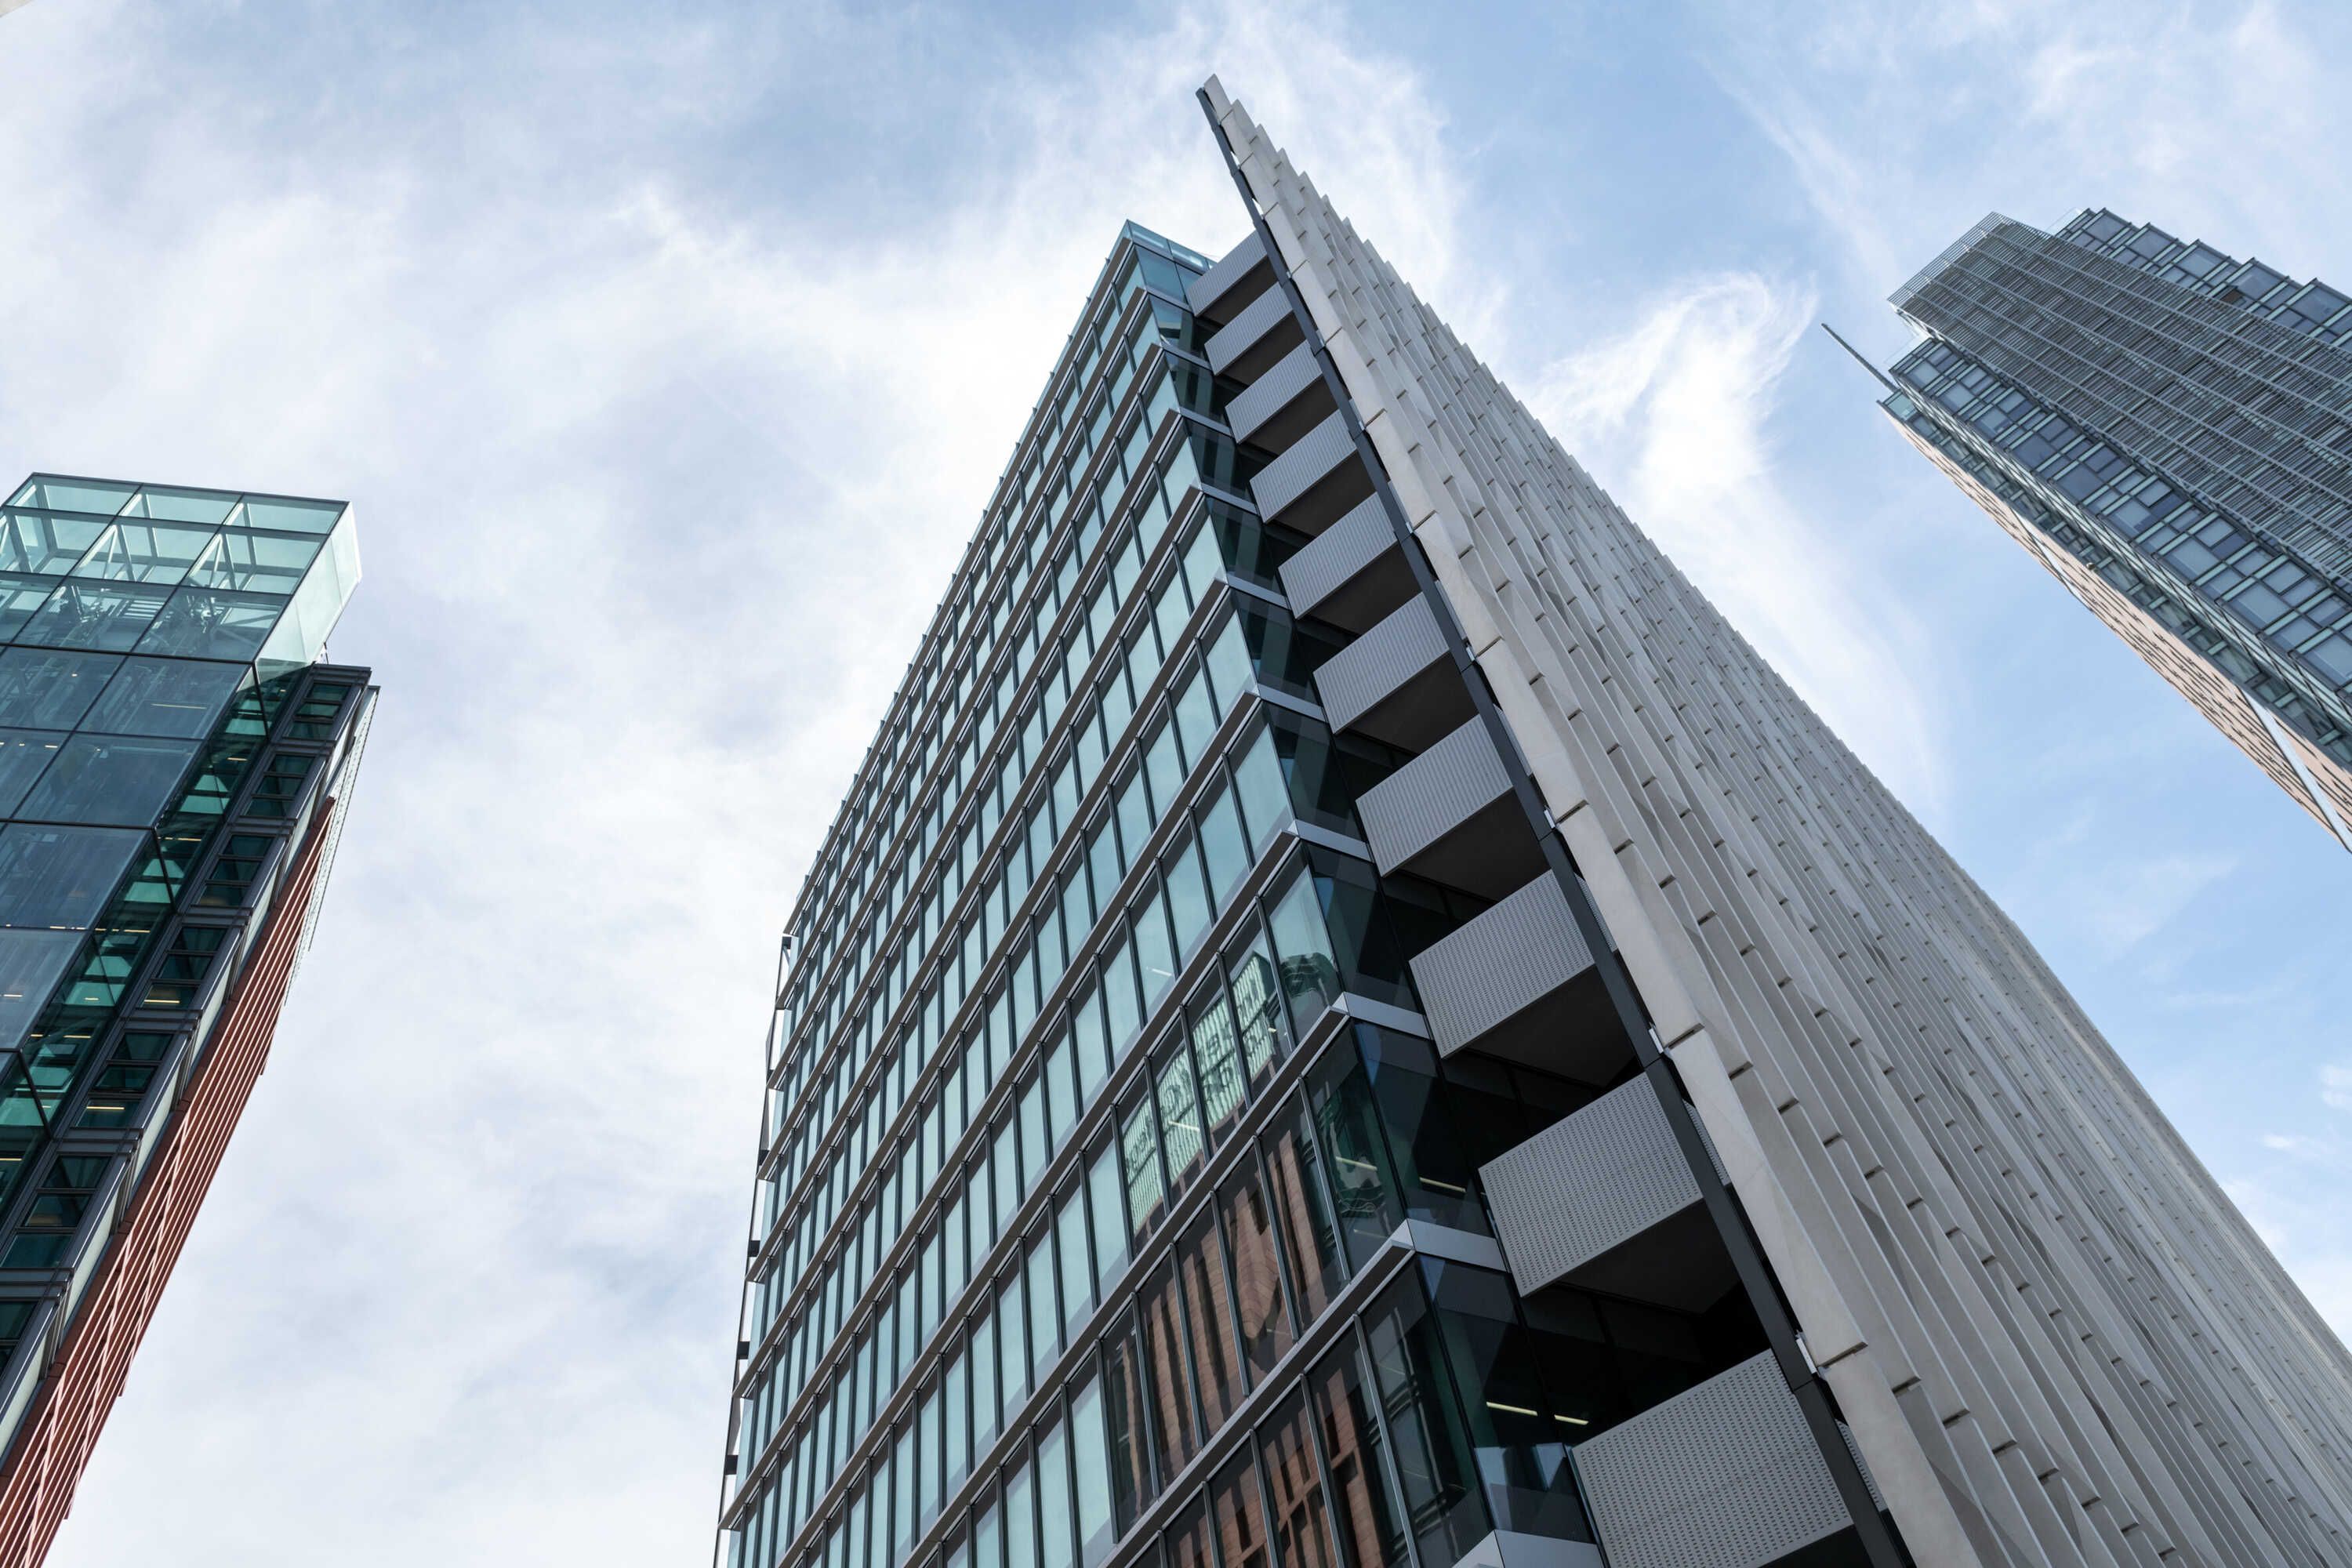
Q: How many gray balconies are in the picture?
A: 10